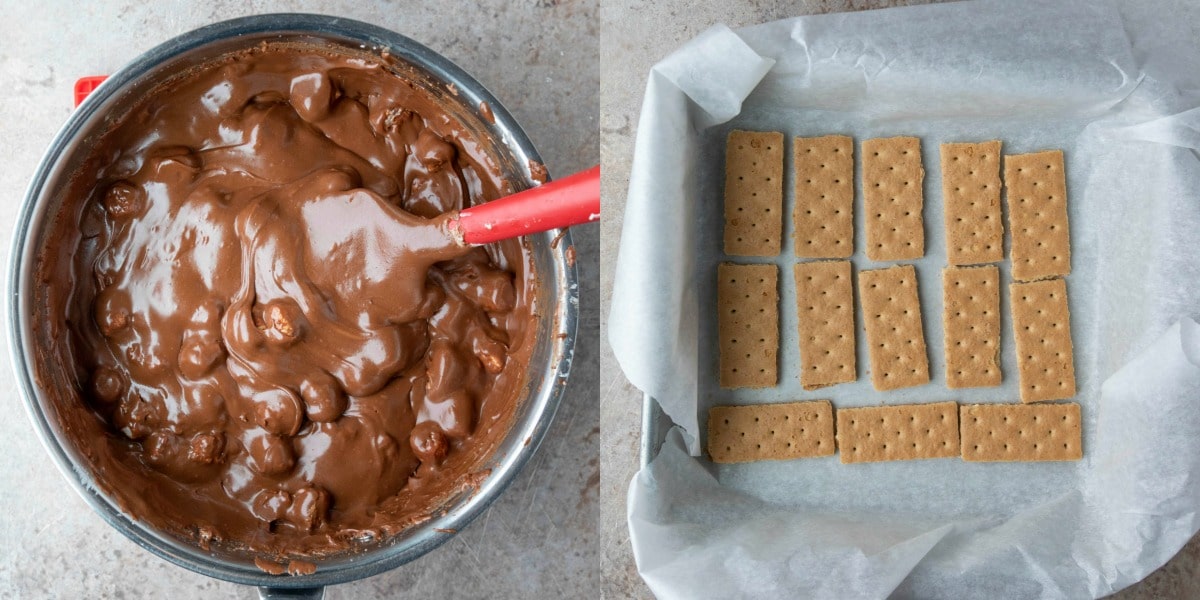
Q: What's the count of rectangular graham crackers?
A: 13